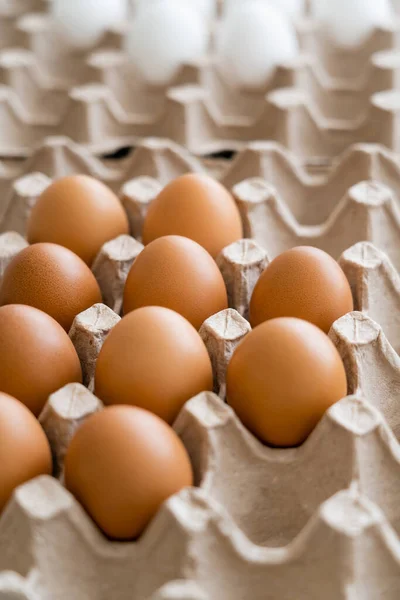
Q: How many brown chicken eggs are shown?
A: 10